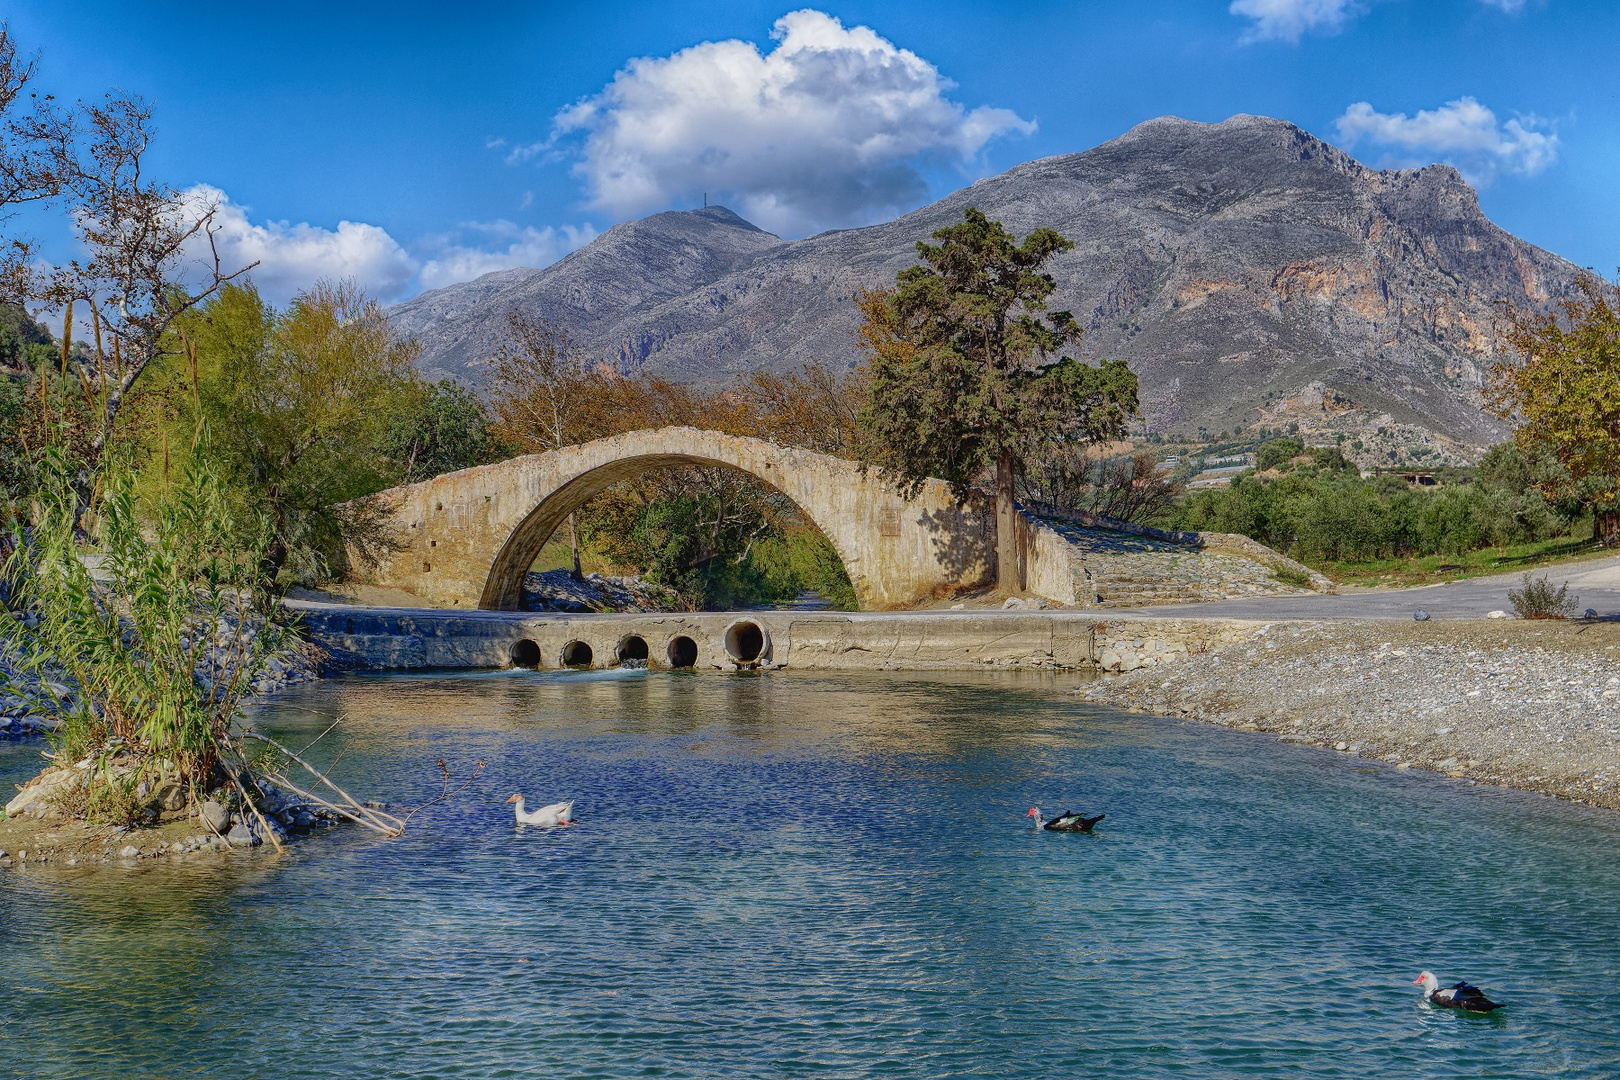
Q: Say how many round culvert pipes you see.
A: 5